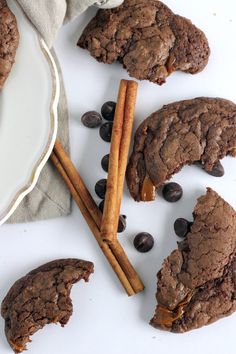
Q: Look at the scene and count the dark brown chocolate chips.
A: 11